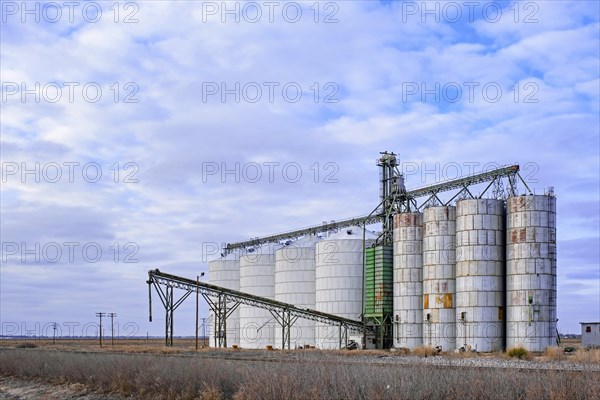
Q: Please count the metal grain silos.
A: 8